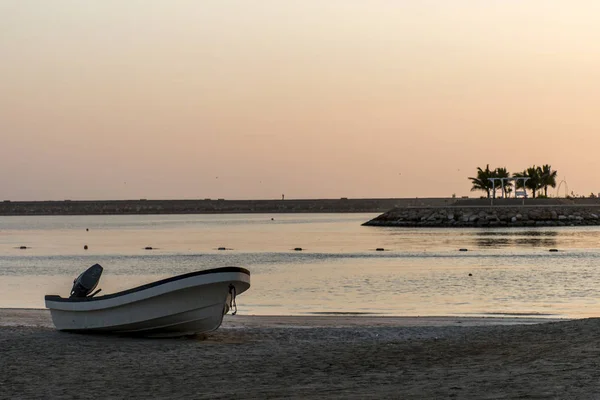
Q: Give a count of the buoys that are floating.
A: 11